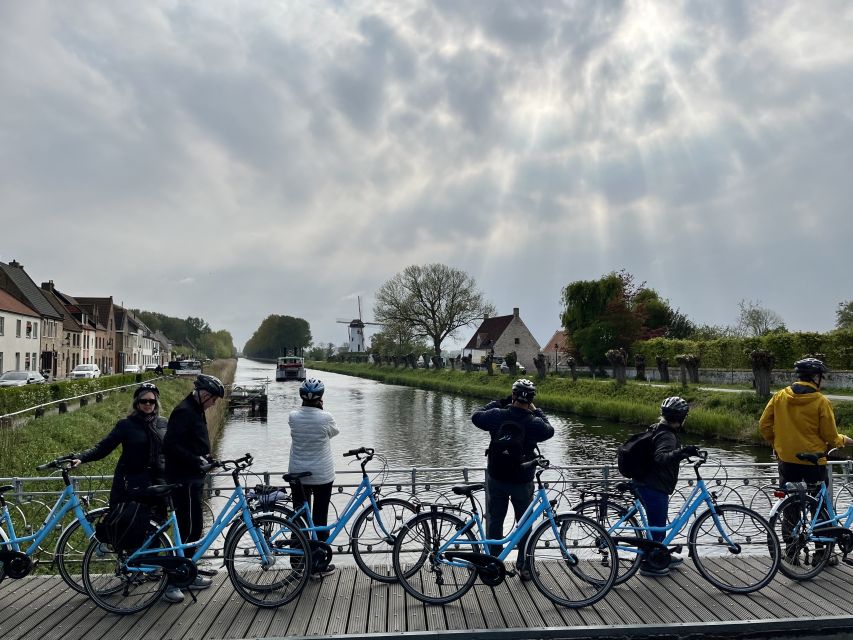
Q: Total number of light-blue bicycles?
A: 6